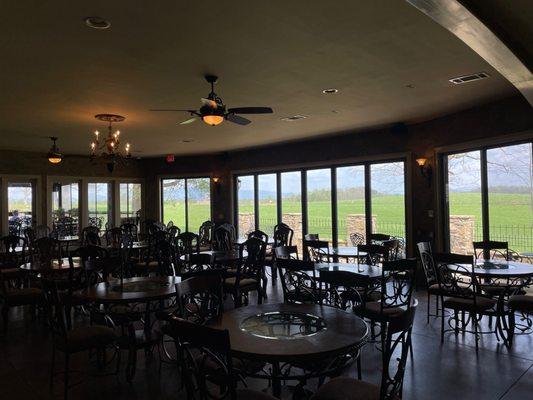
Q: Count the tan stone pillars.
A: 4